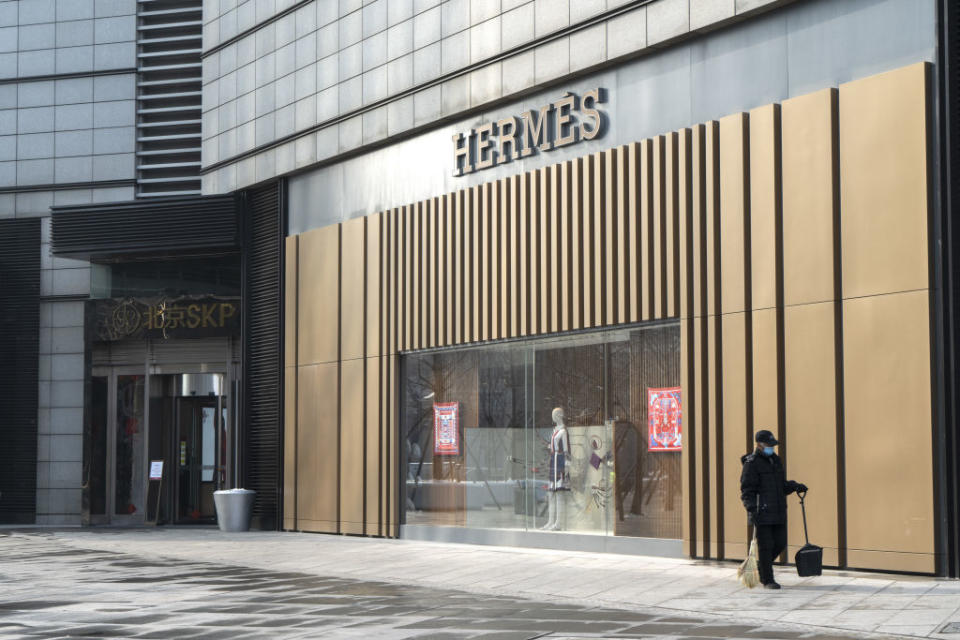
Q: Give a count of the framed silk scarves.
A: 2